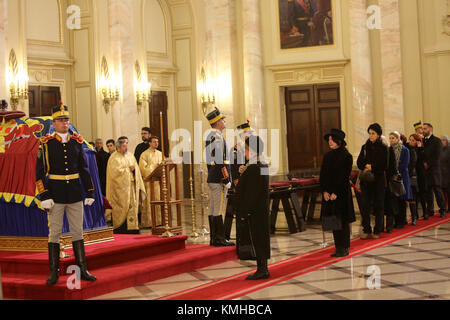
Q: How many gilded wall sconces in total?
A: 4